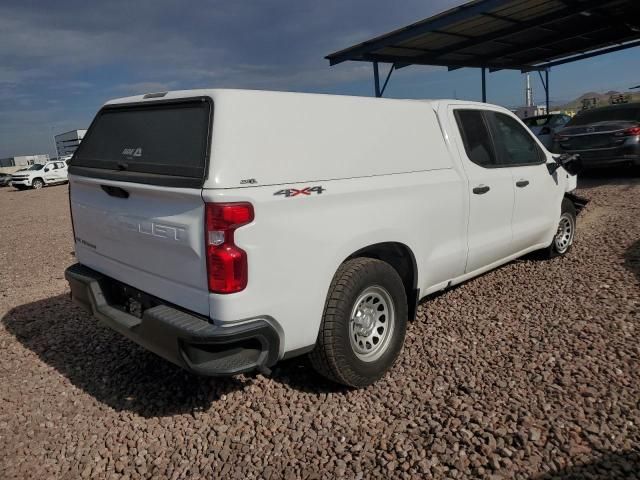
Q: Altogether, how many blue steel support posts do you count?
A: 3